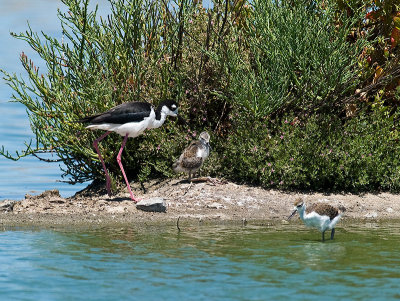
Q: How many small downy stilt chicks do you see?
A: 2